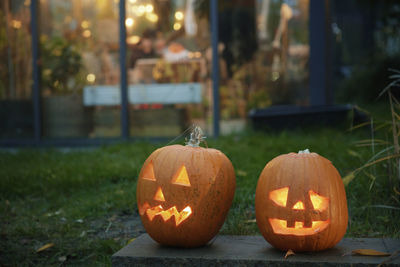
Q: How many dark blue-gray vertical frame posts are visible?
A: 4